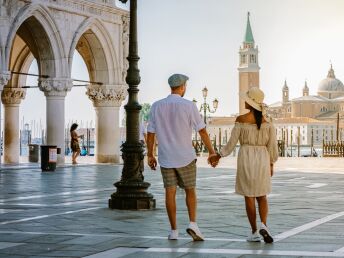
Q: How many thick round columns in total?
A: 3